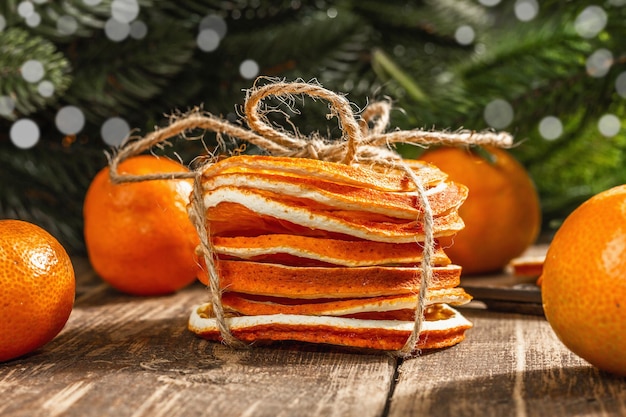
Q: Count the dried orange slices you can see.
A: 7